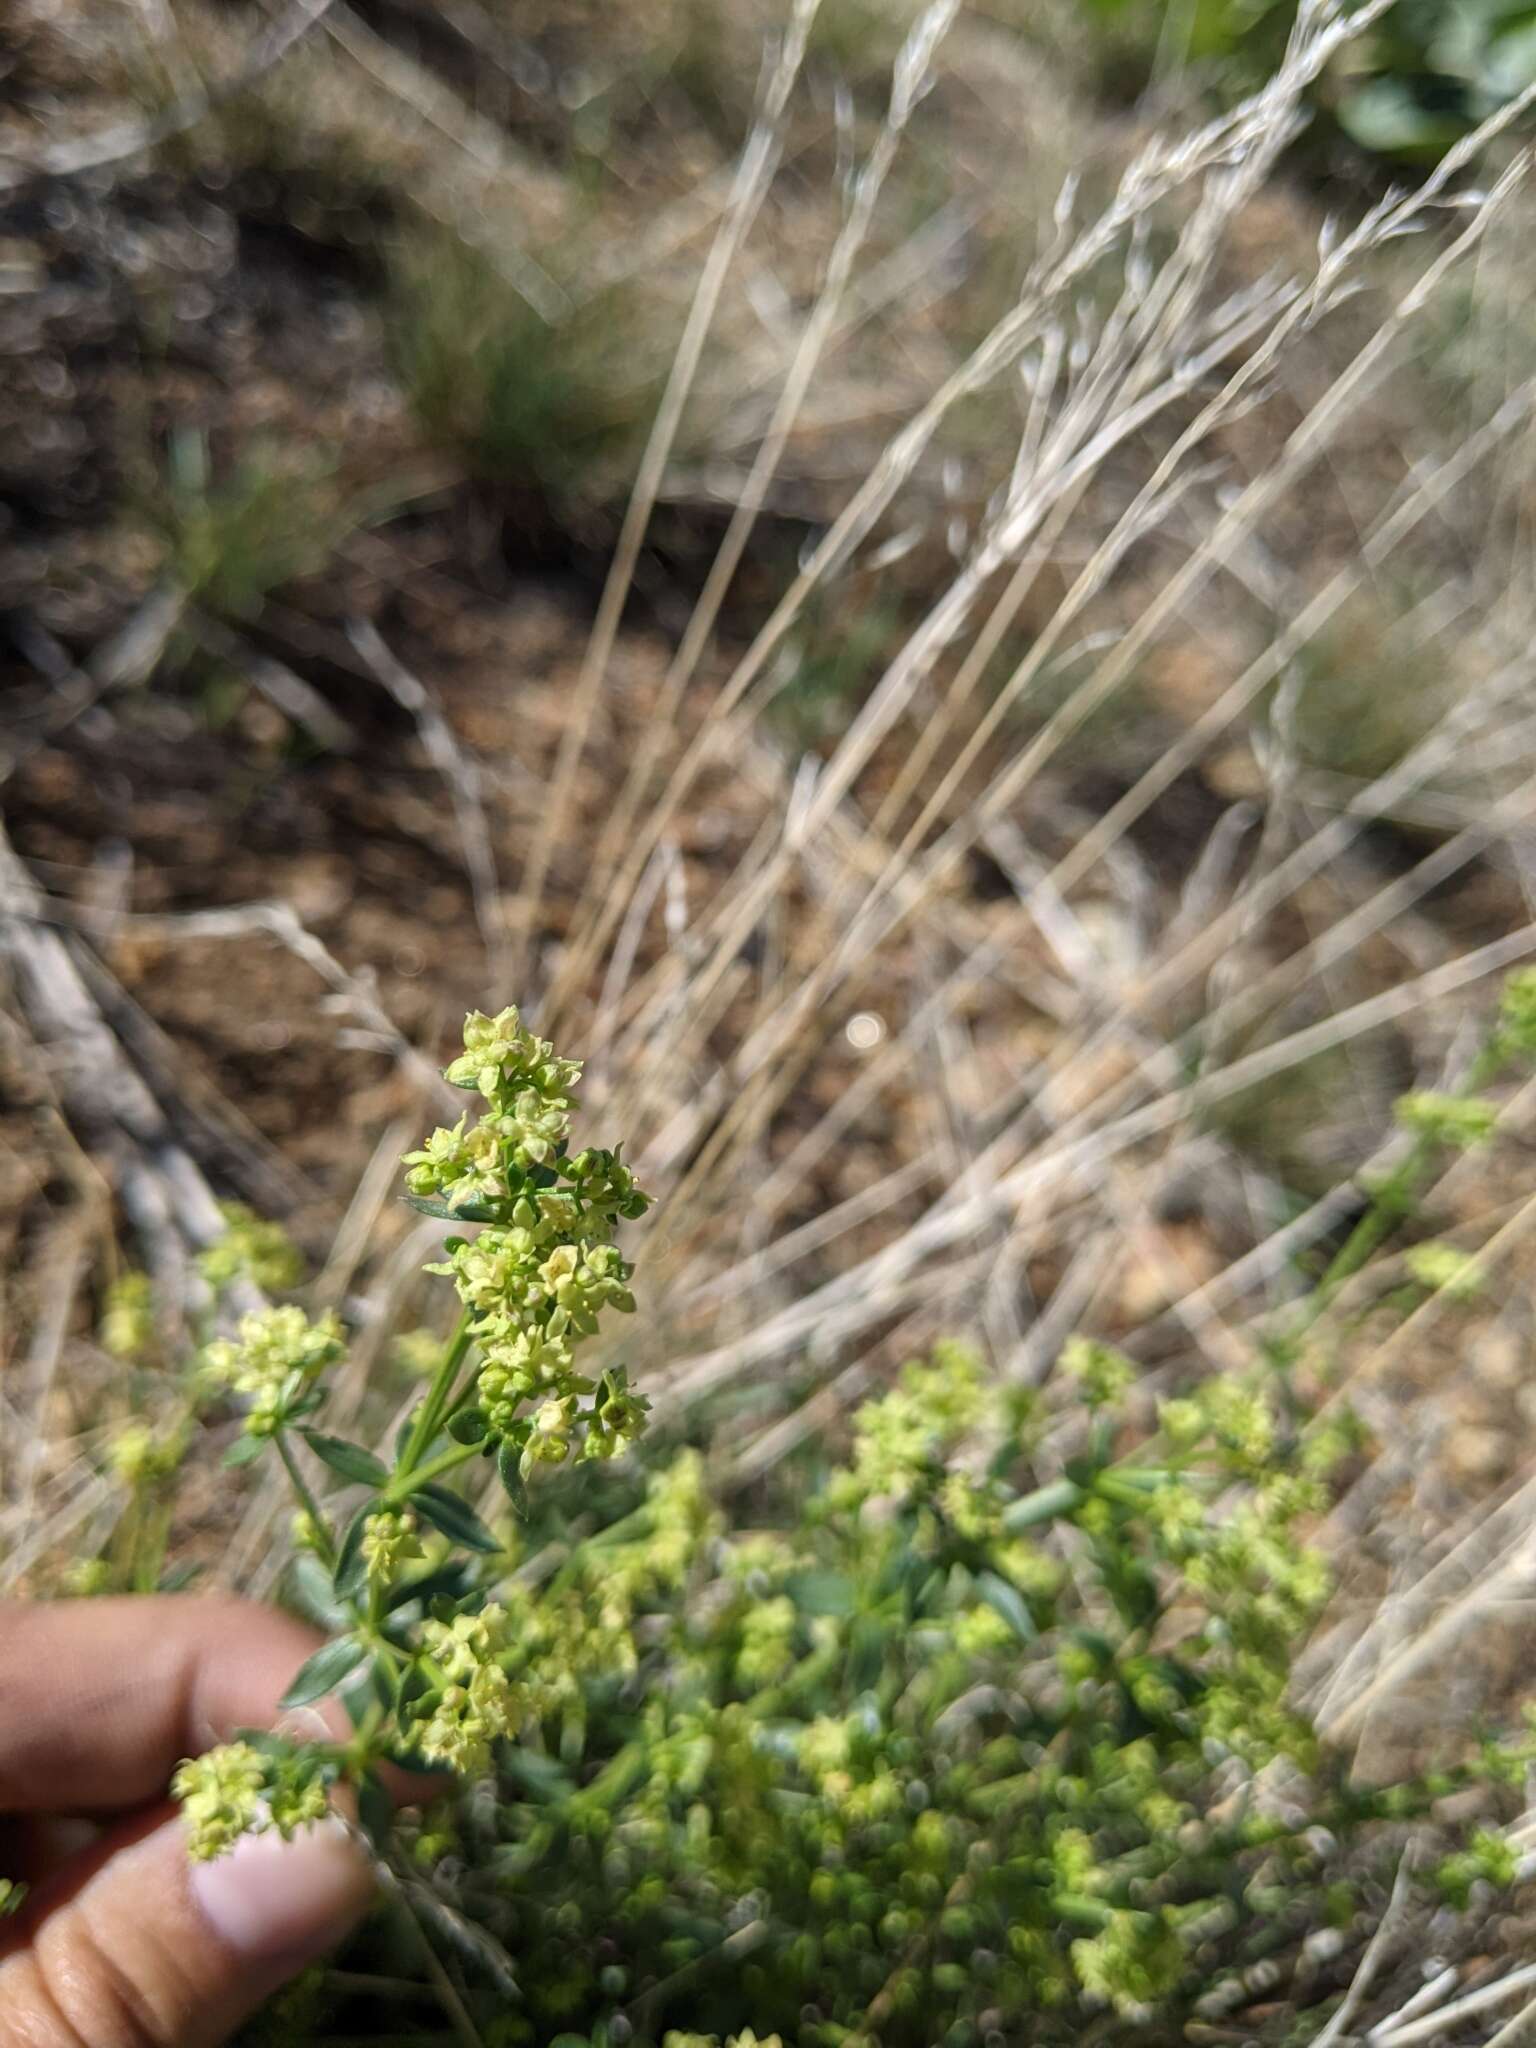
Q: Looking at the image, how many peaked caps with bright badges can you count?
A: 0